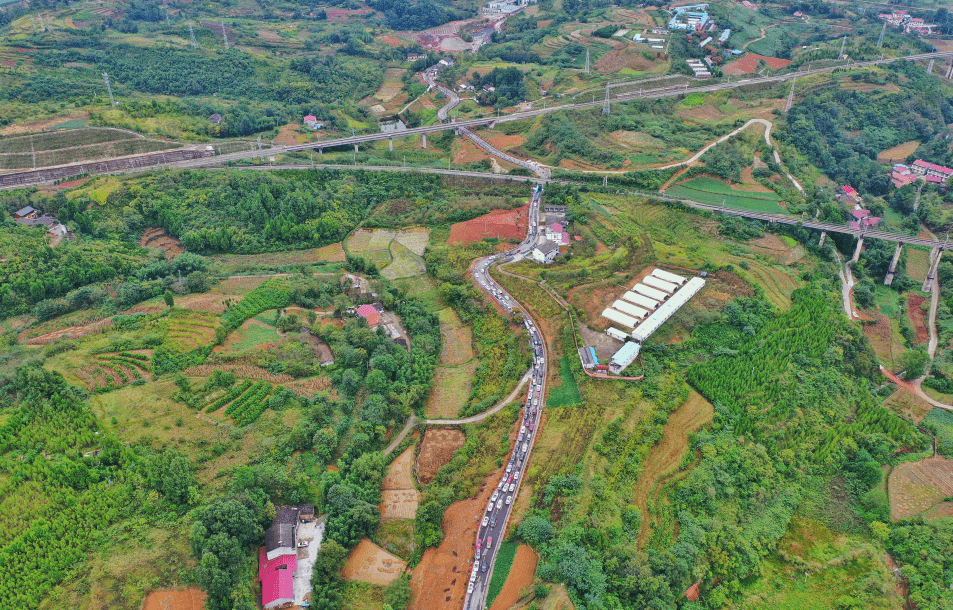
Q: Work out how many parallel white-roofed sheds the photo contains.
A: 6